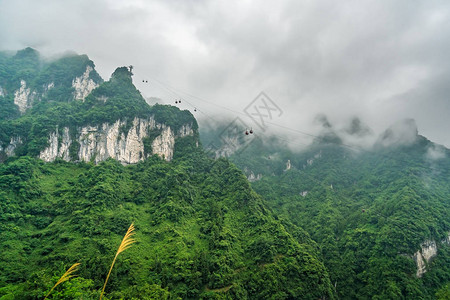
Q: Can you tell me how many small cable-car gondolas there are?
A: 7